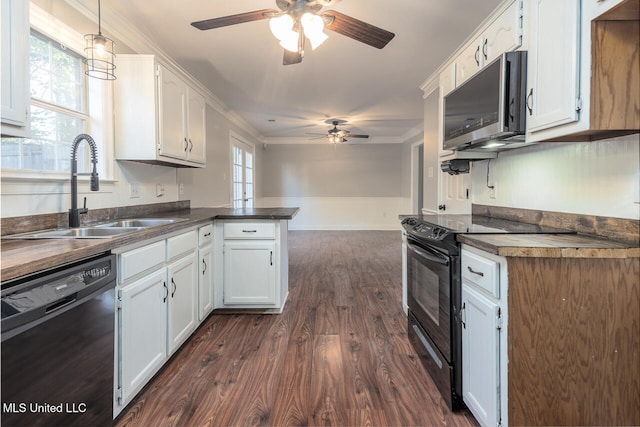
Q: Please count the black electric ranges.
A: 1